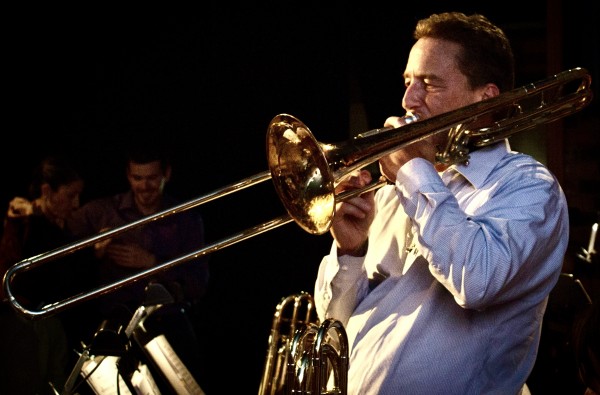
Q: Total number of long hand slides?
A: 1